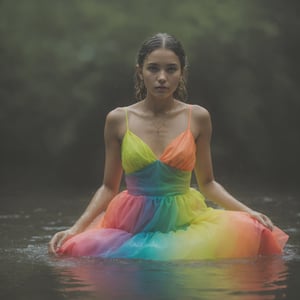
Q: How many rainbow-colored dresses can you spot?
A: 1